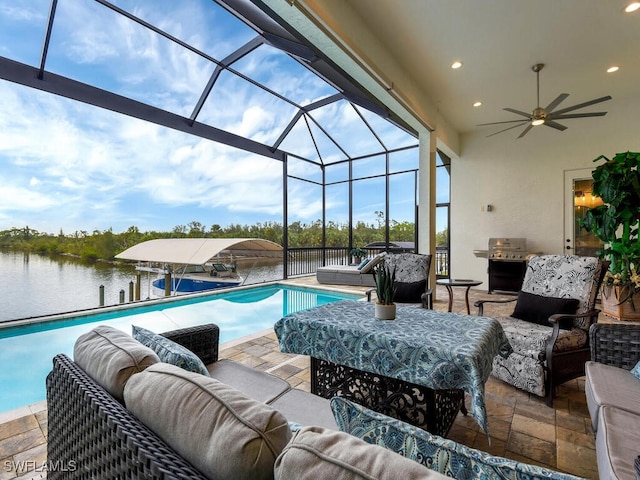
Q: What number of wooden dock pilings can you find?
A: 5